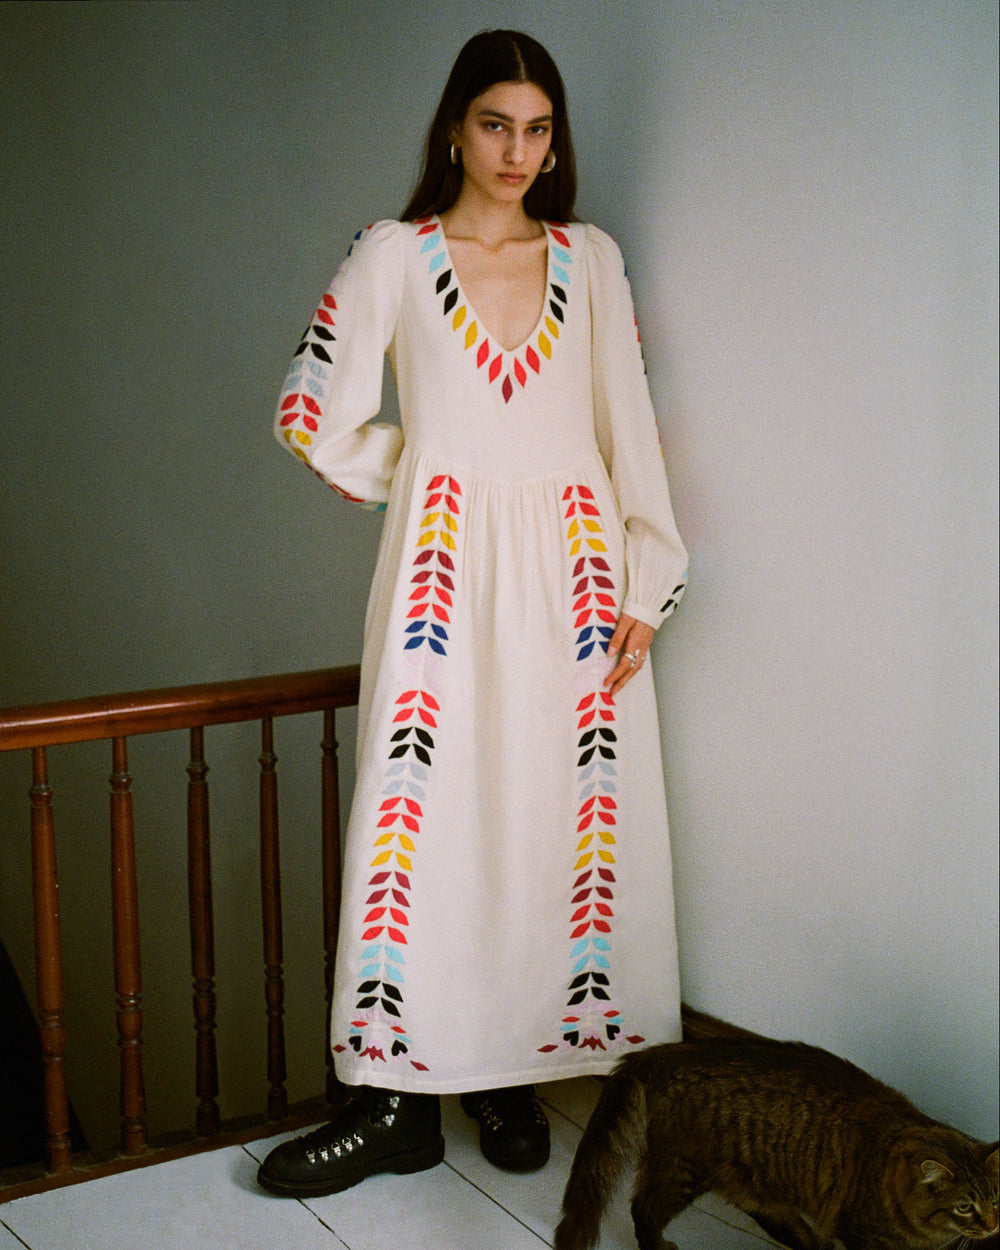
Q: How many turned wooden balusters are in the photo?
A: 5